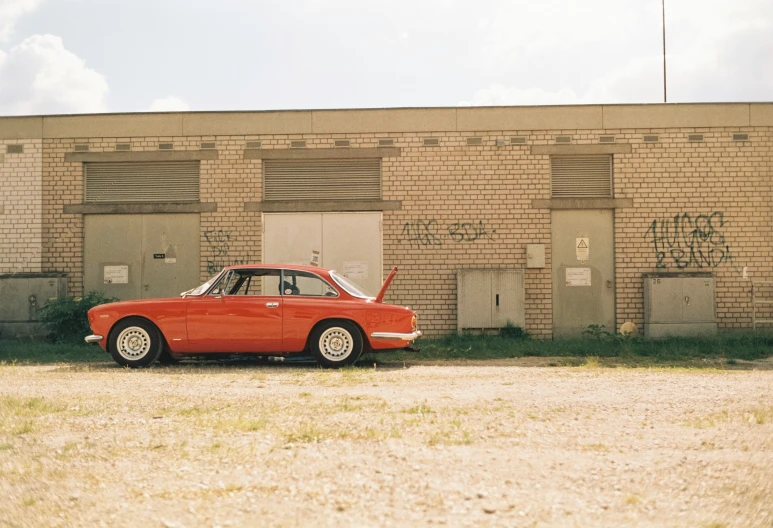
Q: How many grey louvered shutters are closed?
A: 3